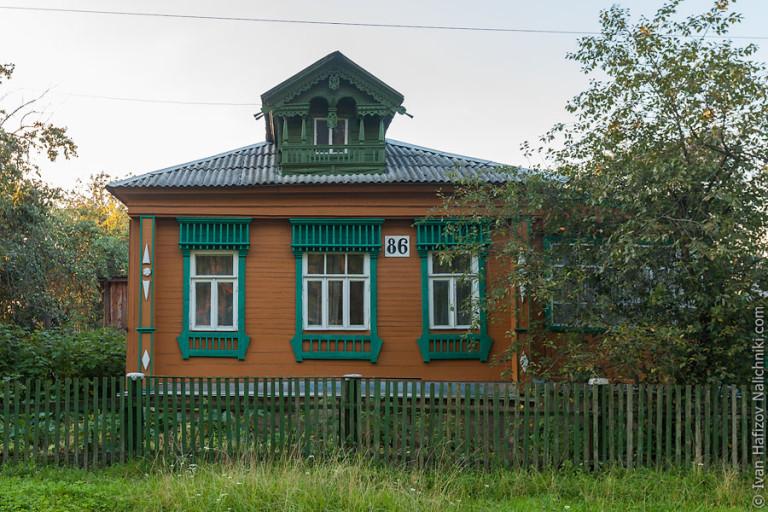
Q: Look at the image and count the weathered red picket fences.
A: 0